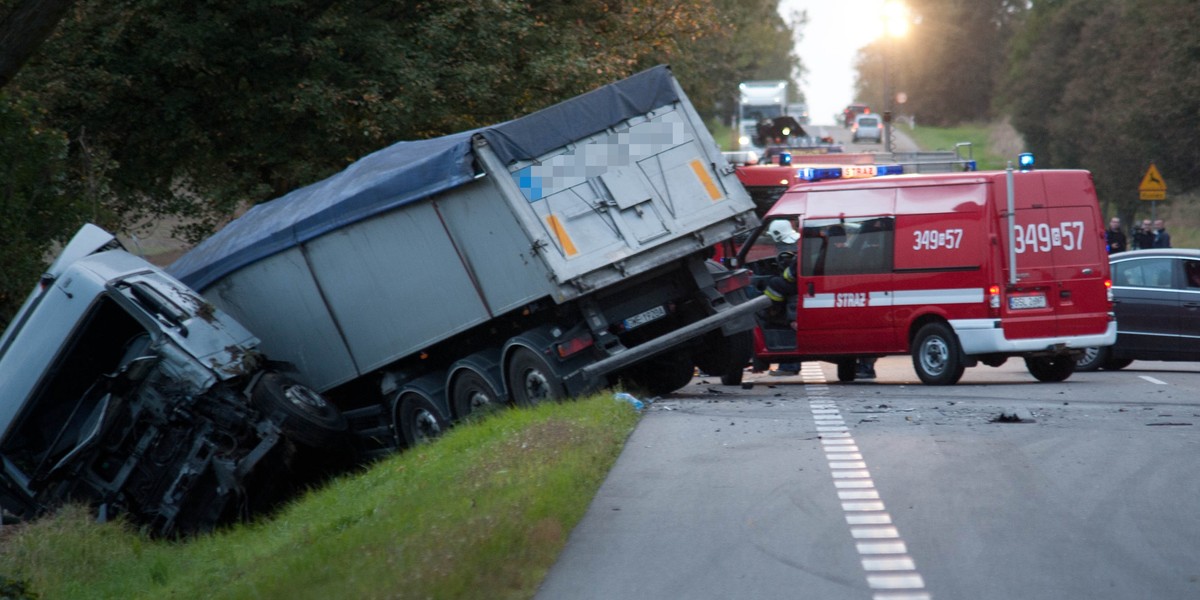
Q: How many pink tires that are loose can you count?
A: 0